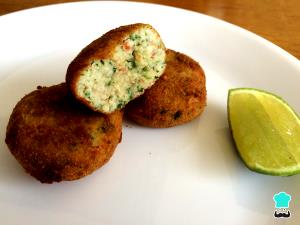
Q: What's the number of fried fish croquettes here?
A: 3